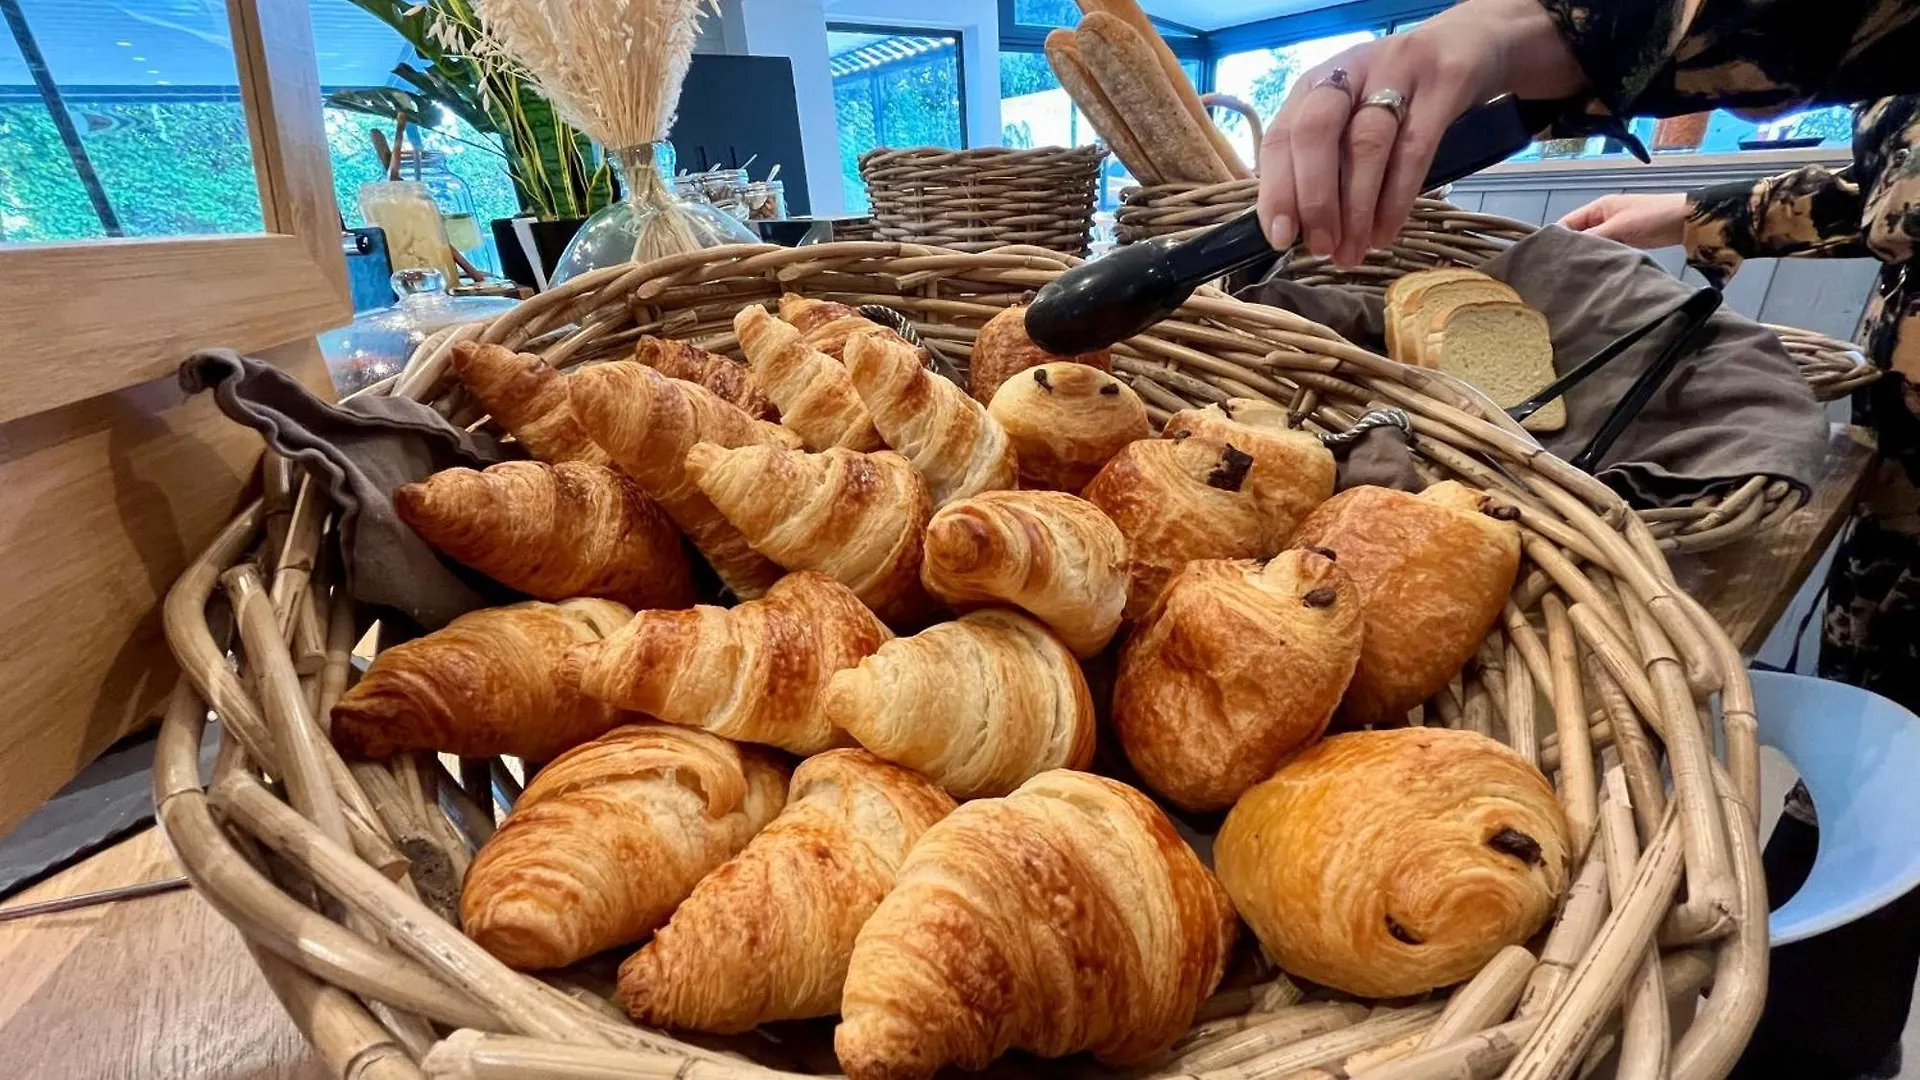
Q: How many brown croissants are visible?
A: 15